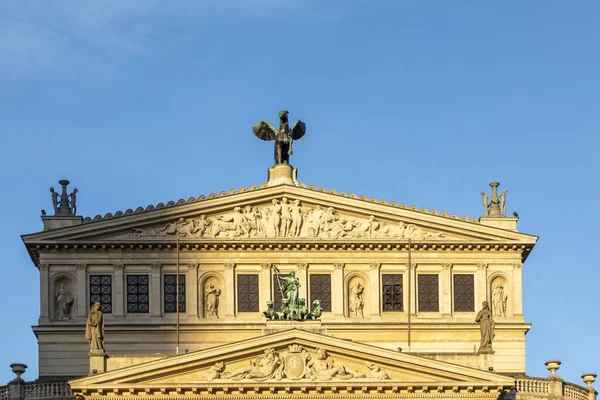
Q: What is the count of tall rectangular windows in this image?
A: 9